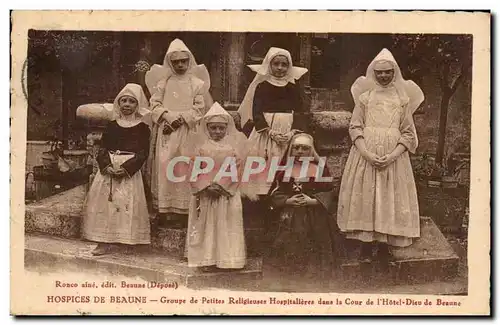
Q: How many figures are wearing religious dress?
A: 6